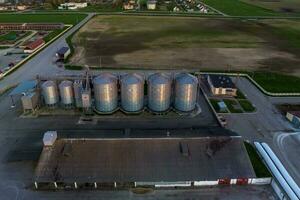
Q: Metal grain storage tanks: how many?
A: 6